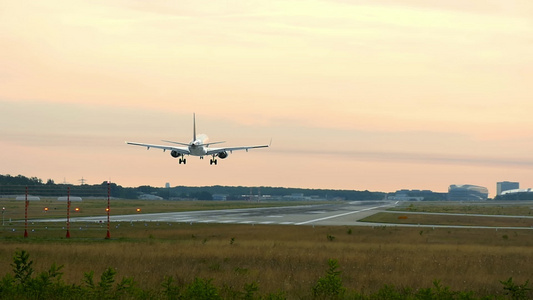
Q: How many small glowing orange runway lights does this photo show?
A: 4